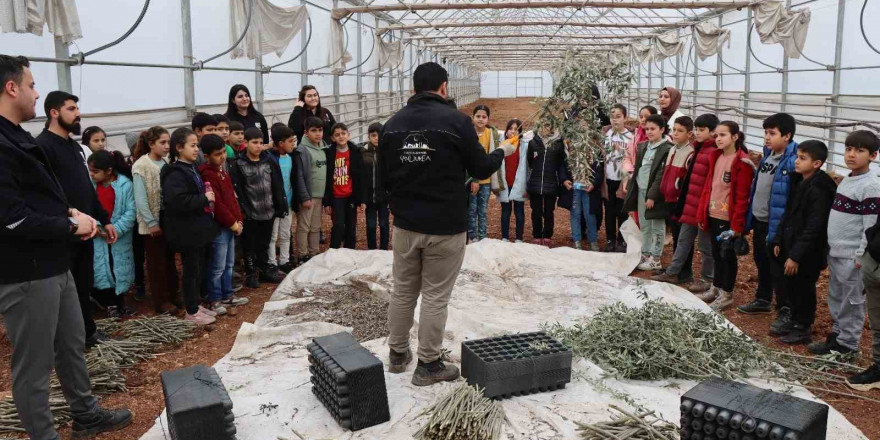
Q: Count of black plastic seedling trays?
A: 4